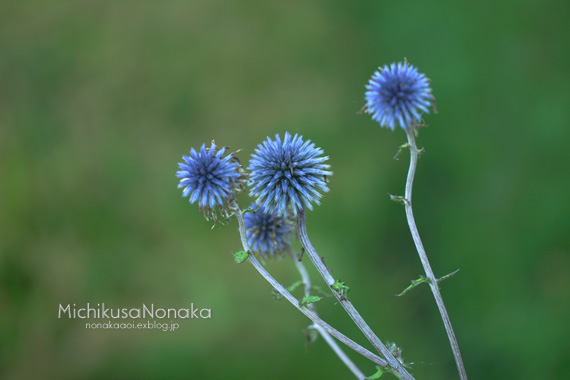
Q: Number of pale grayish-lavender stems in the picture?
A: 4